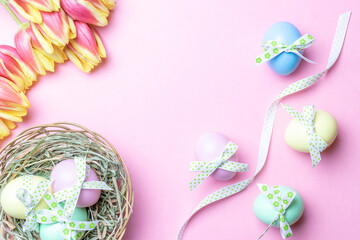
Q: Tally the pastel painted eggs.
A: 7